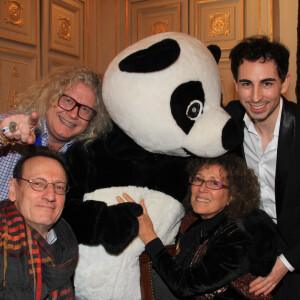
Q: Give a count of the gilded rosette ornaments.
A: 4